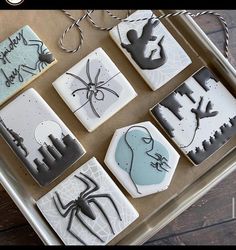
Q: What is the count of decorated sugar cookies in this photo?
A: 7